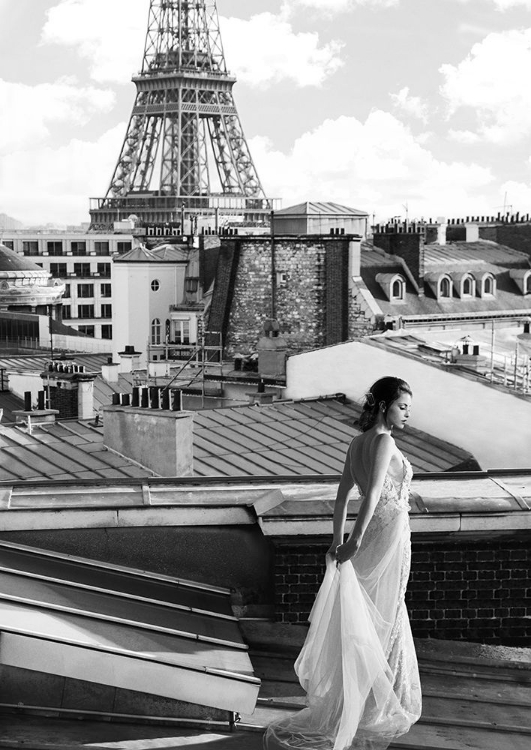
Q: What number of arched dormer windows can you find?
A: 5